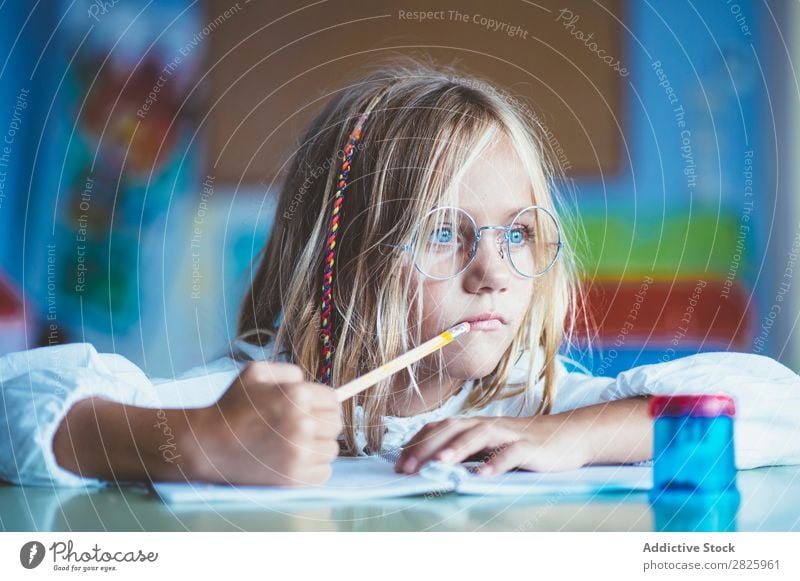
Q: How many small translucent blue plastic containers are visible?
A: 1